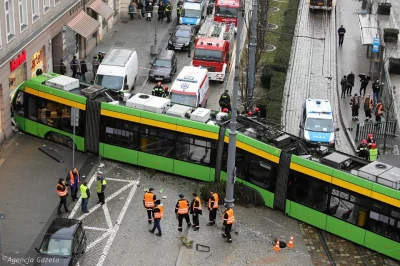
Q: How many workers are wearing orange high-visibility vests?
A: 11